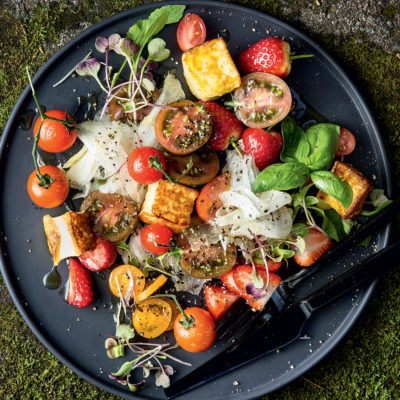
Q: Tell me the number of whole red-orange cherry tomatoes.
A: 5